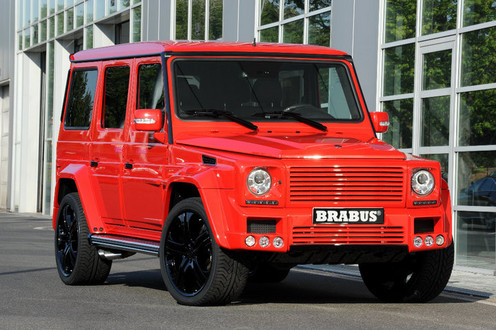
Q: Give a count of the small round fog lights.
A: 6